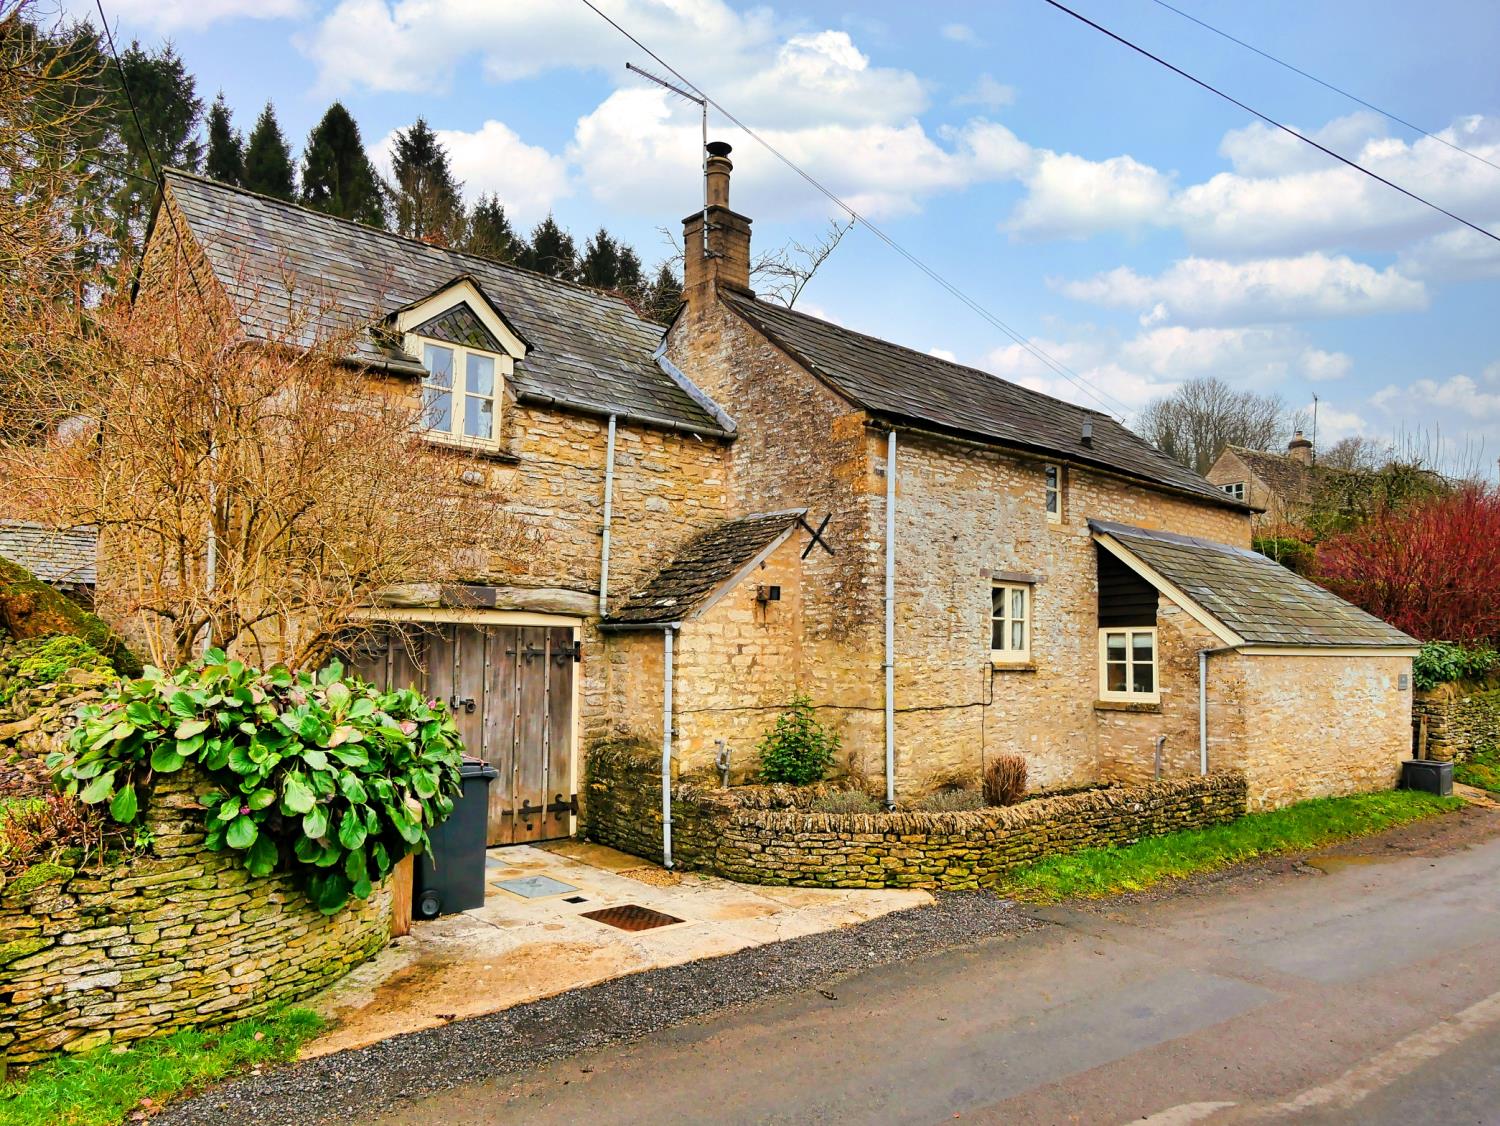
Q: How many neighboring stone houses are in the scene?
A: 1